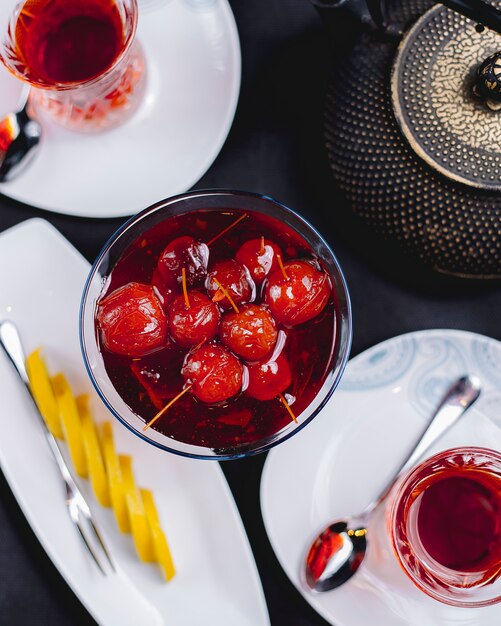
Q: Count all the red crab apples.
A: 9